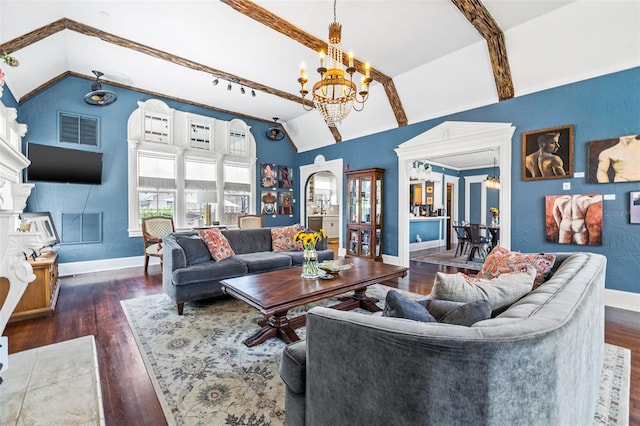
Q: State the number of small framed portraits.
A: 4